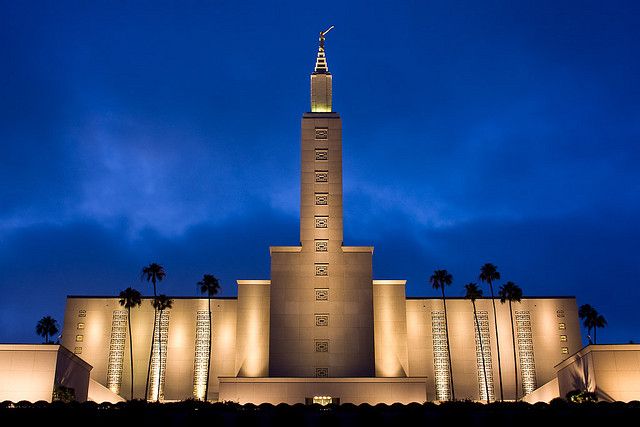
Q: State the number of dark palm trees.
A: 11